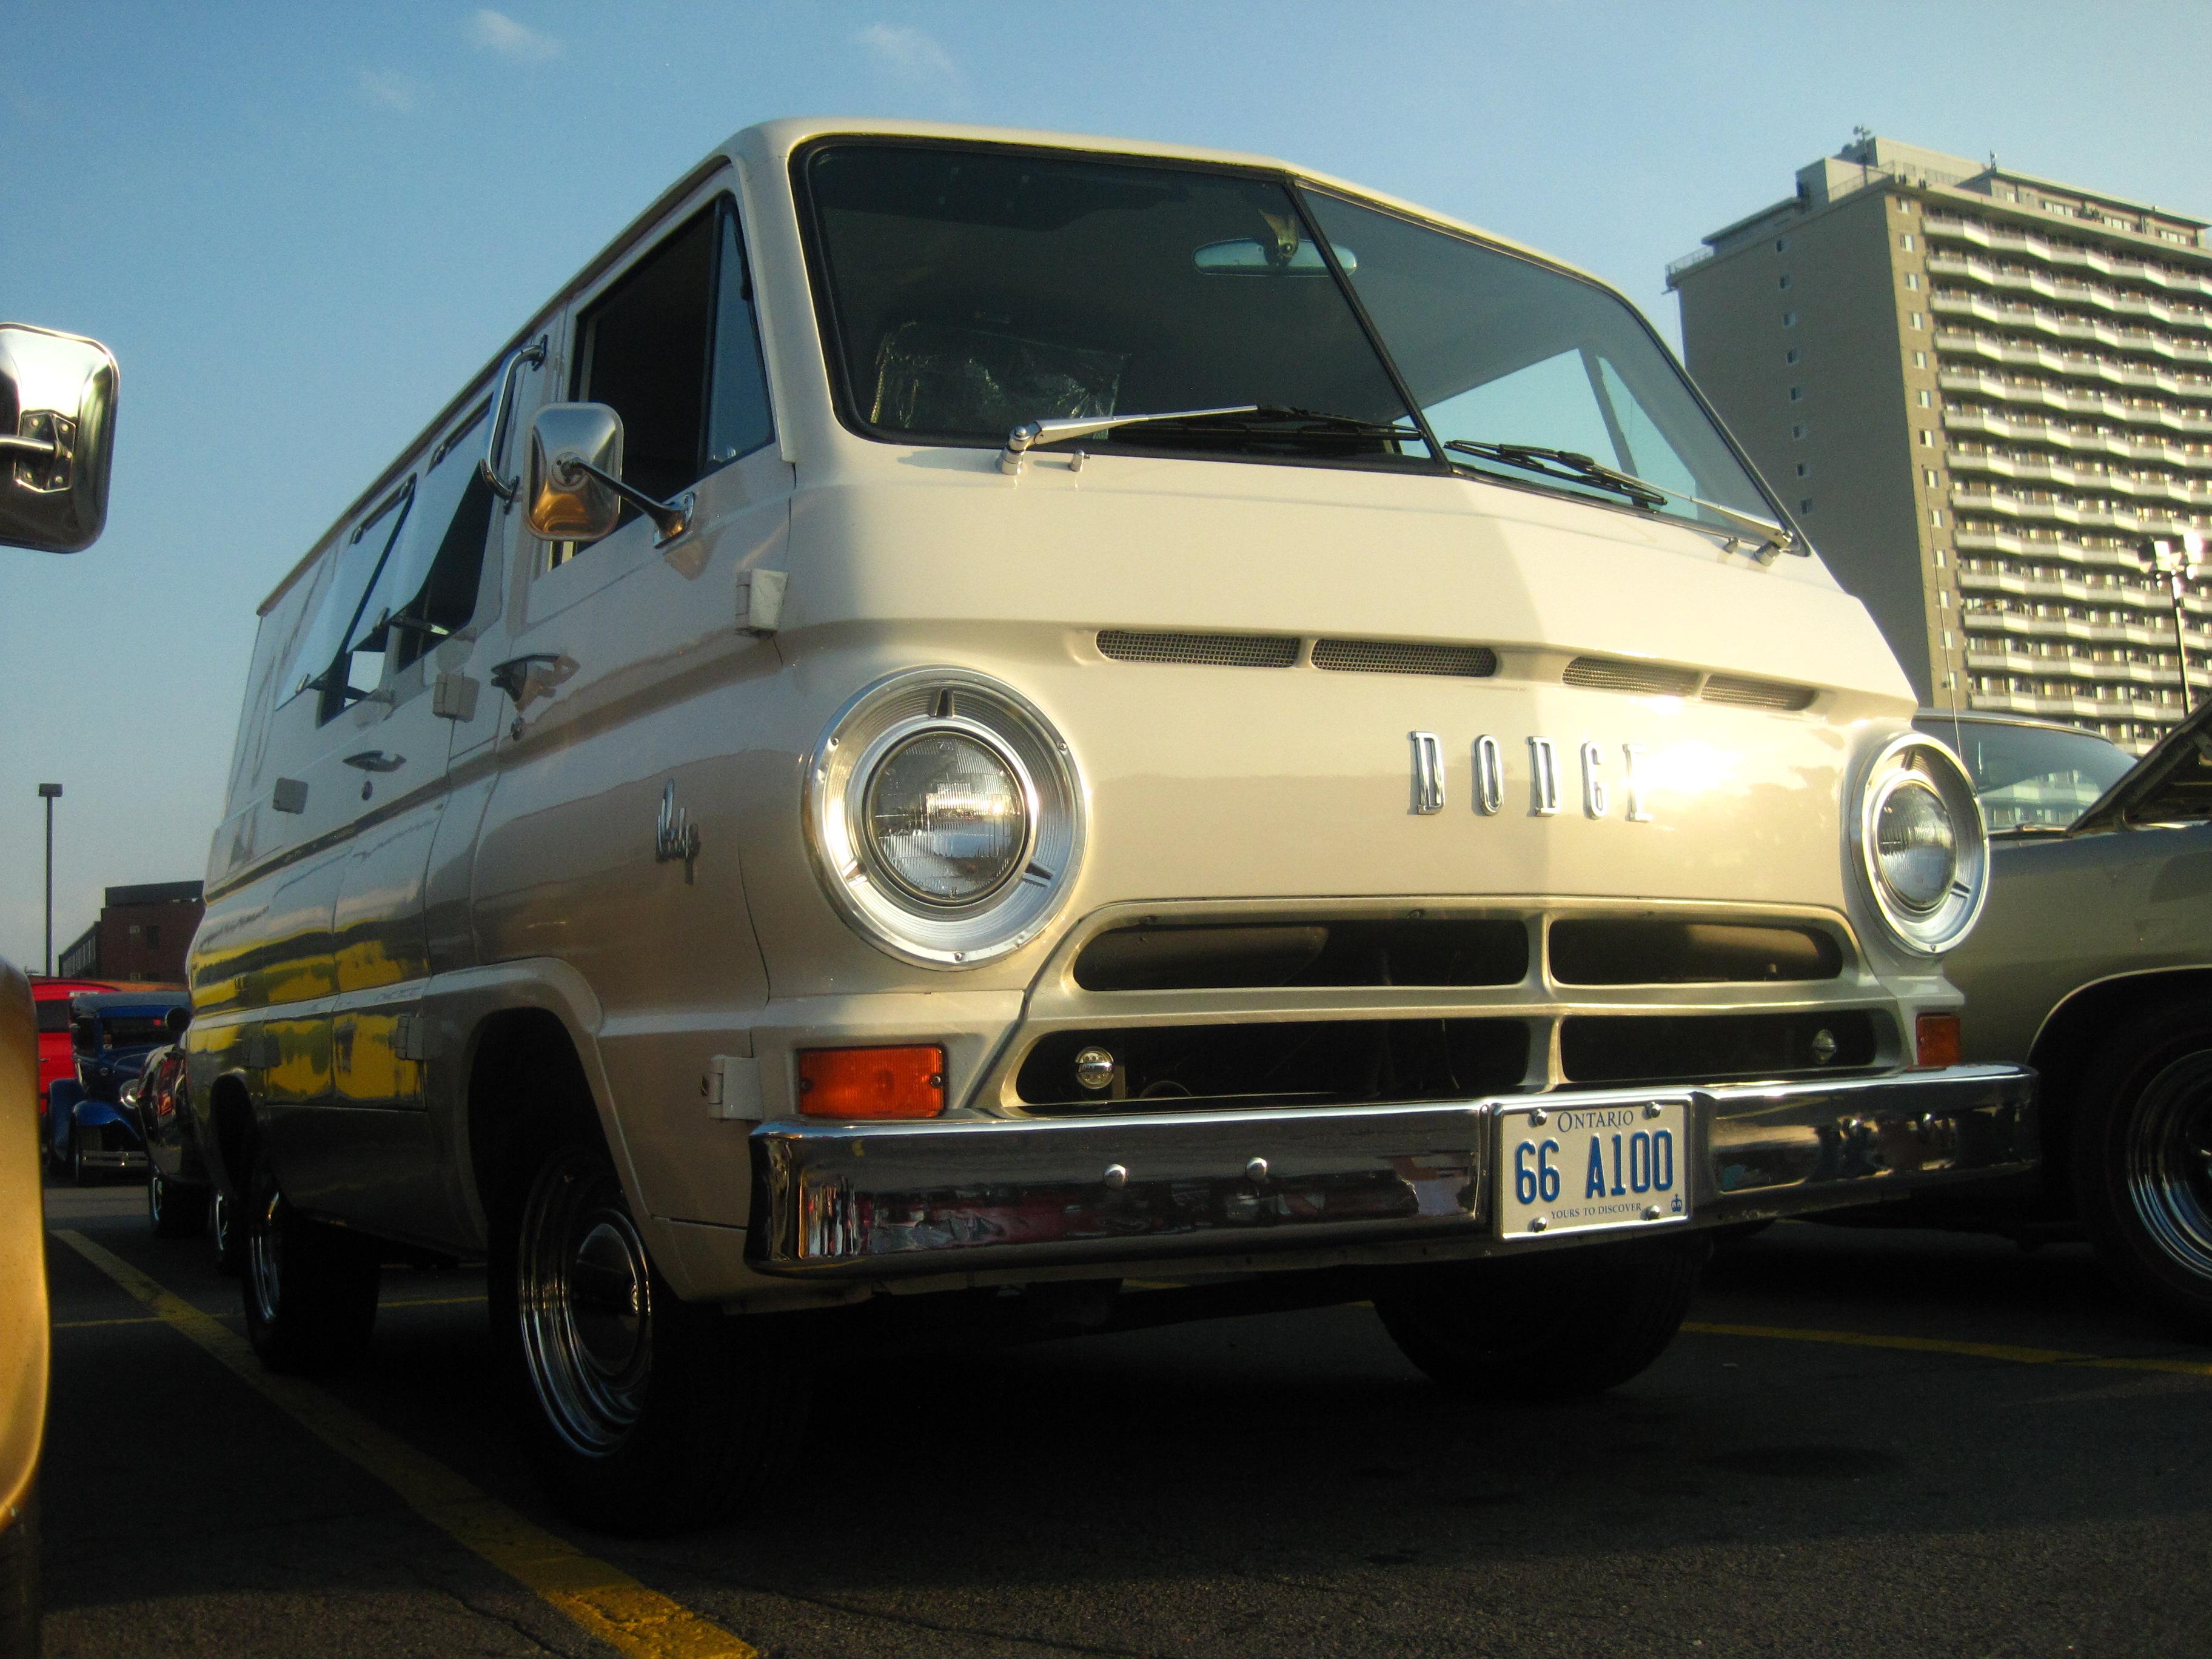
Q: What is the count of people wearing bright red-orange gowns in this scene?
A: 0